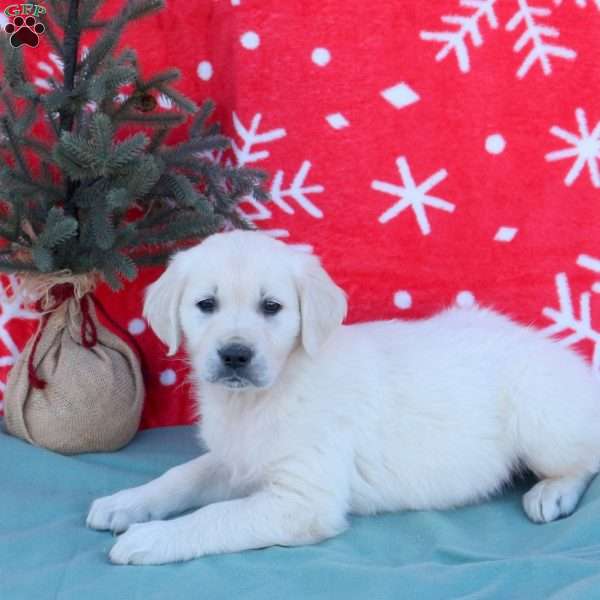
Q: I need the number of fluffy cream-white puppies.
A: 1